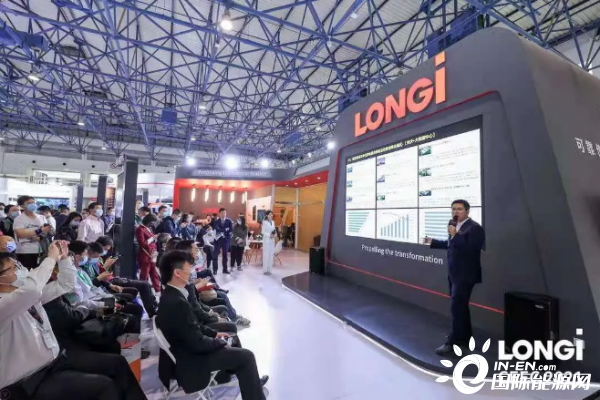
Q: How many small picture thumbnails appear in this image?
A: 9